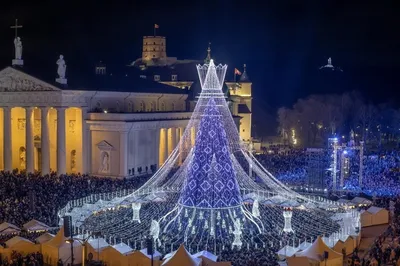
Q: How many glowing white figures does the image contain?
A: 5